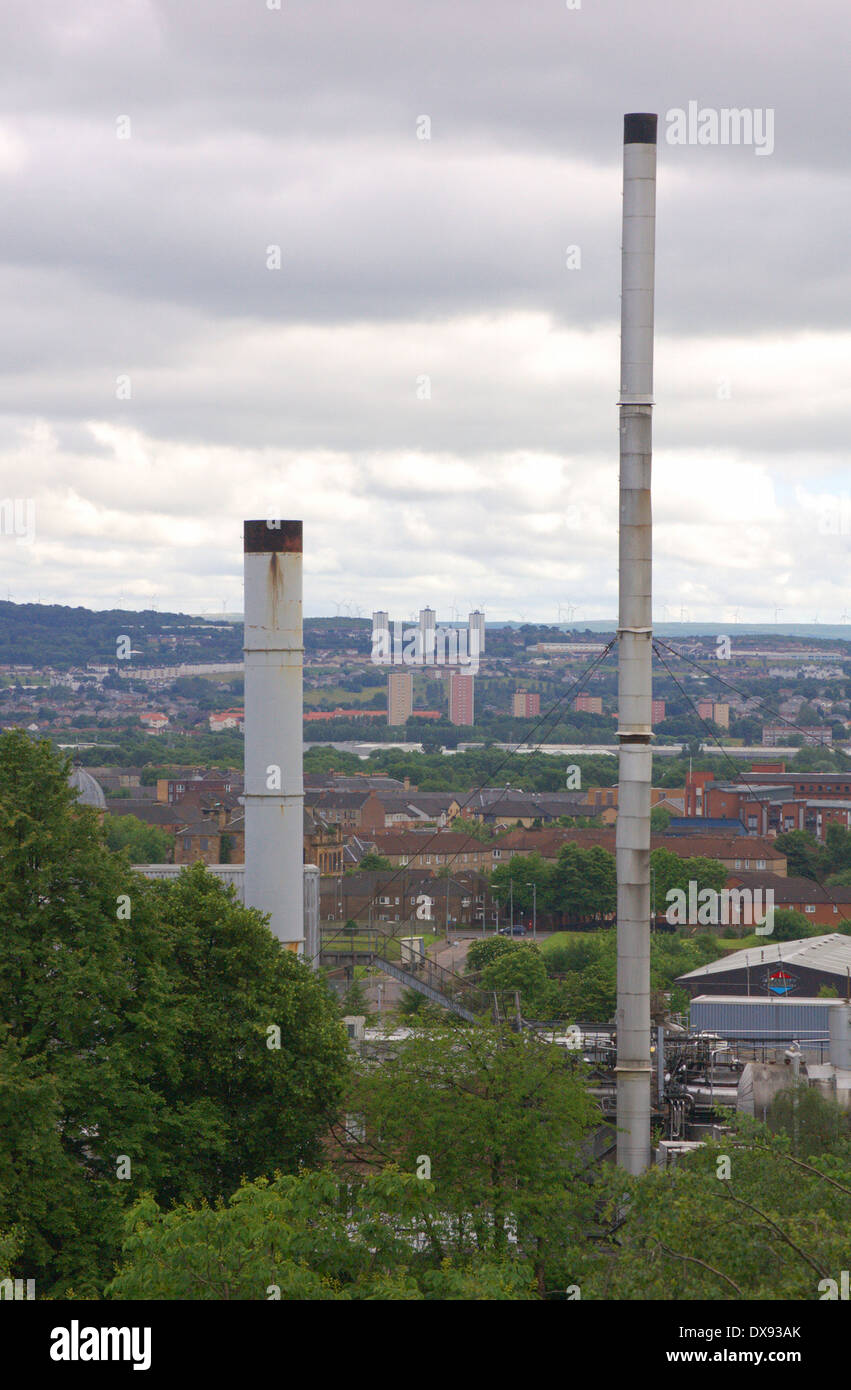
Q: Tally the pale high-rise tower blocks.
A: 3